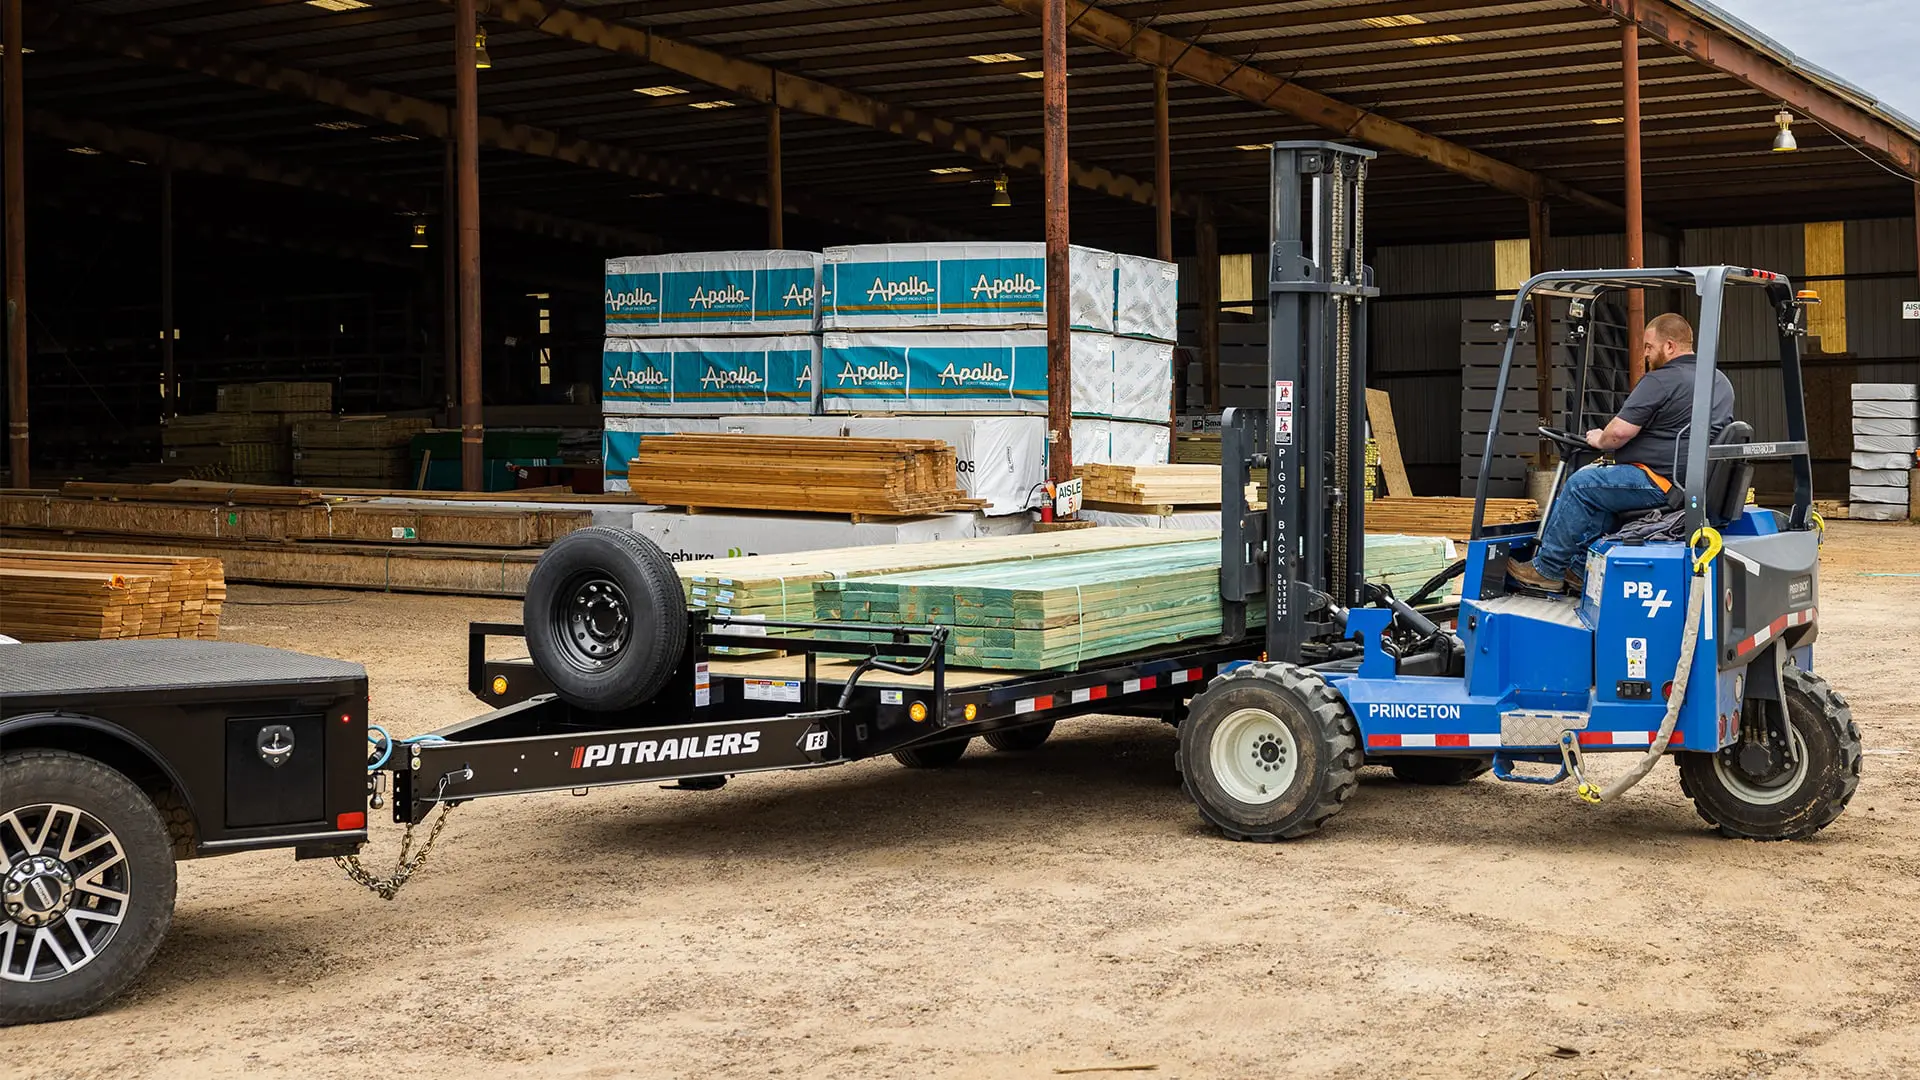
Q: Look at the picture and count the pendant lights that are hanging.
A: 4